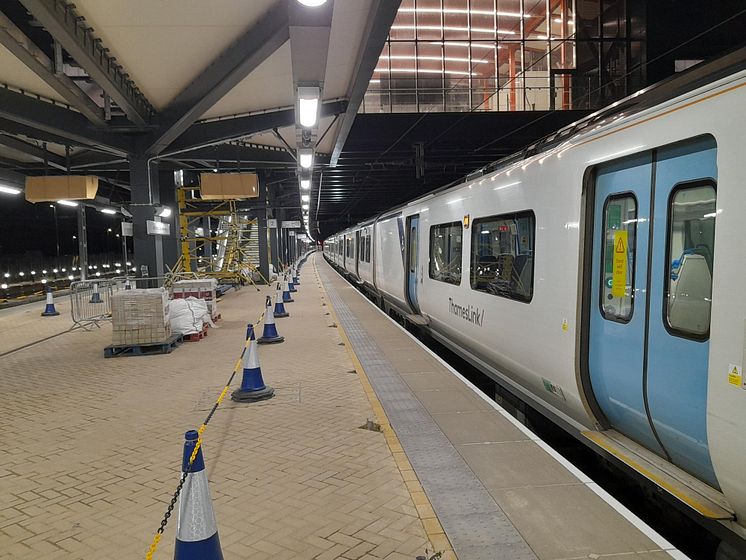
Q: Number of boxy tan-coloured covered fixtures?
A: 2